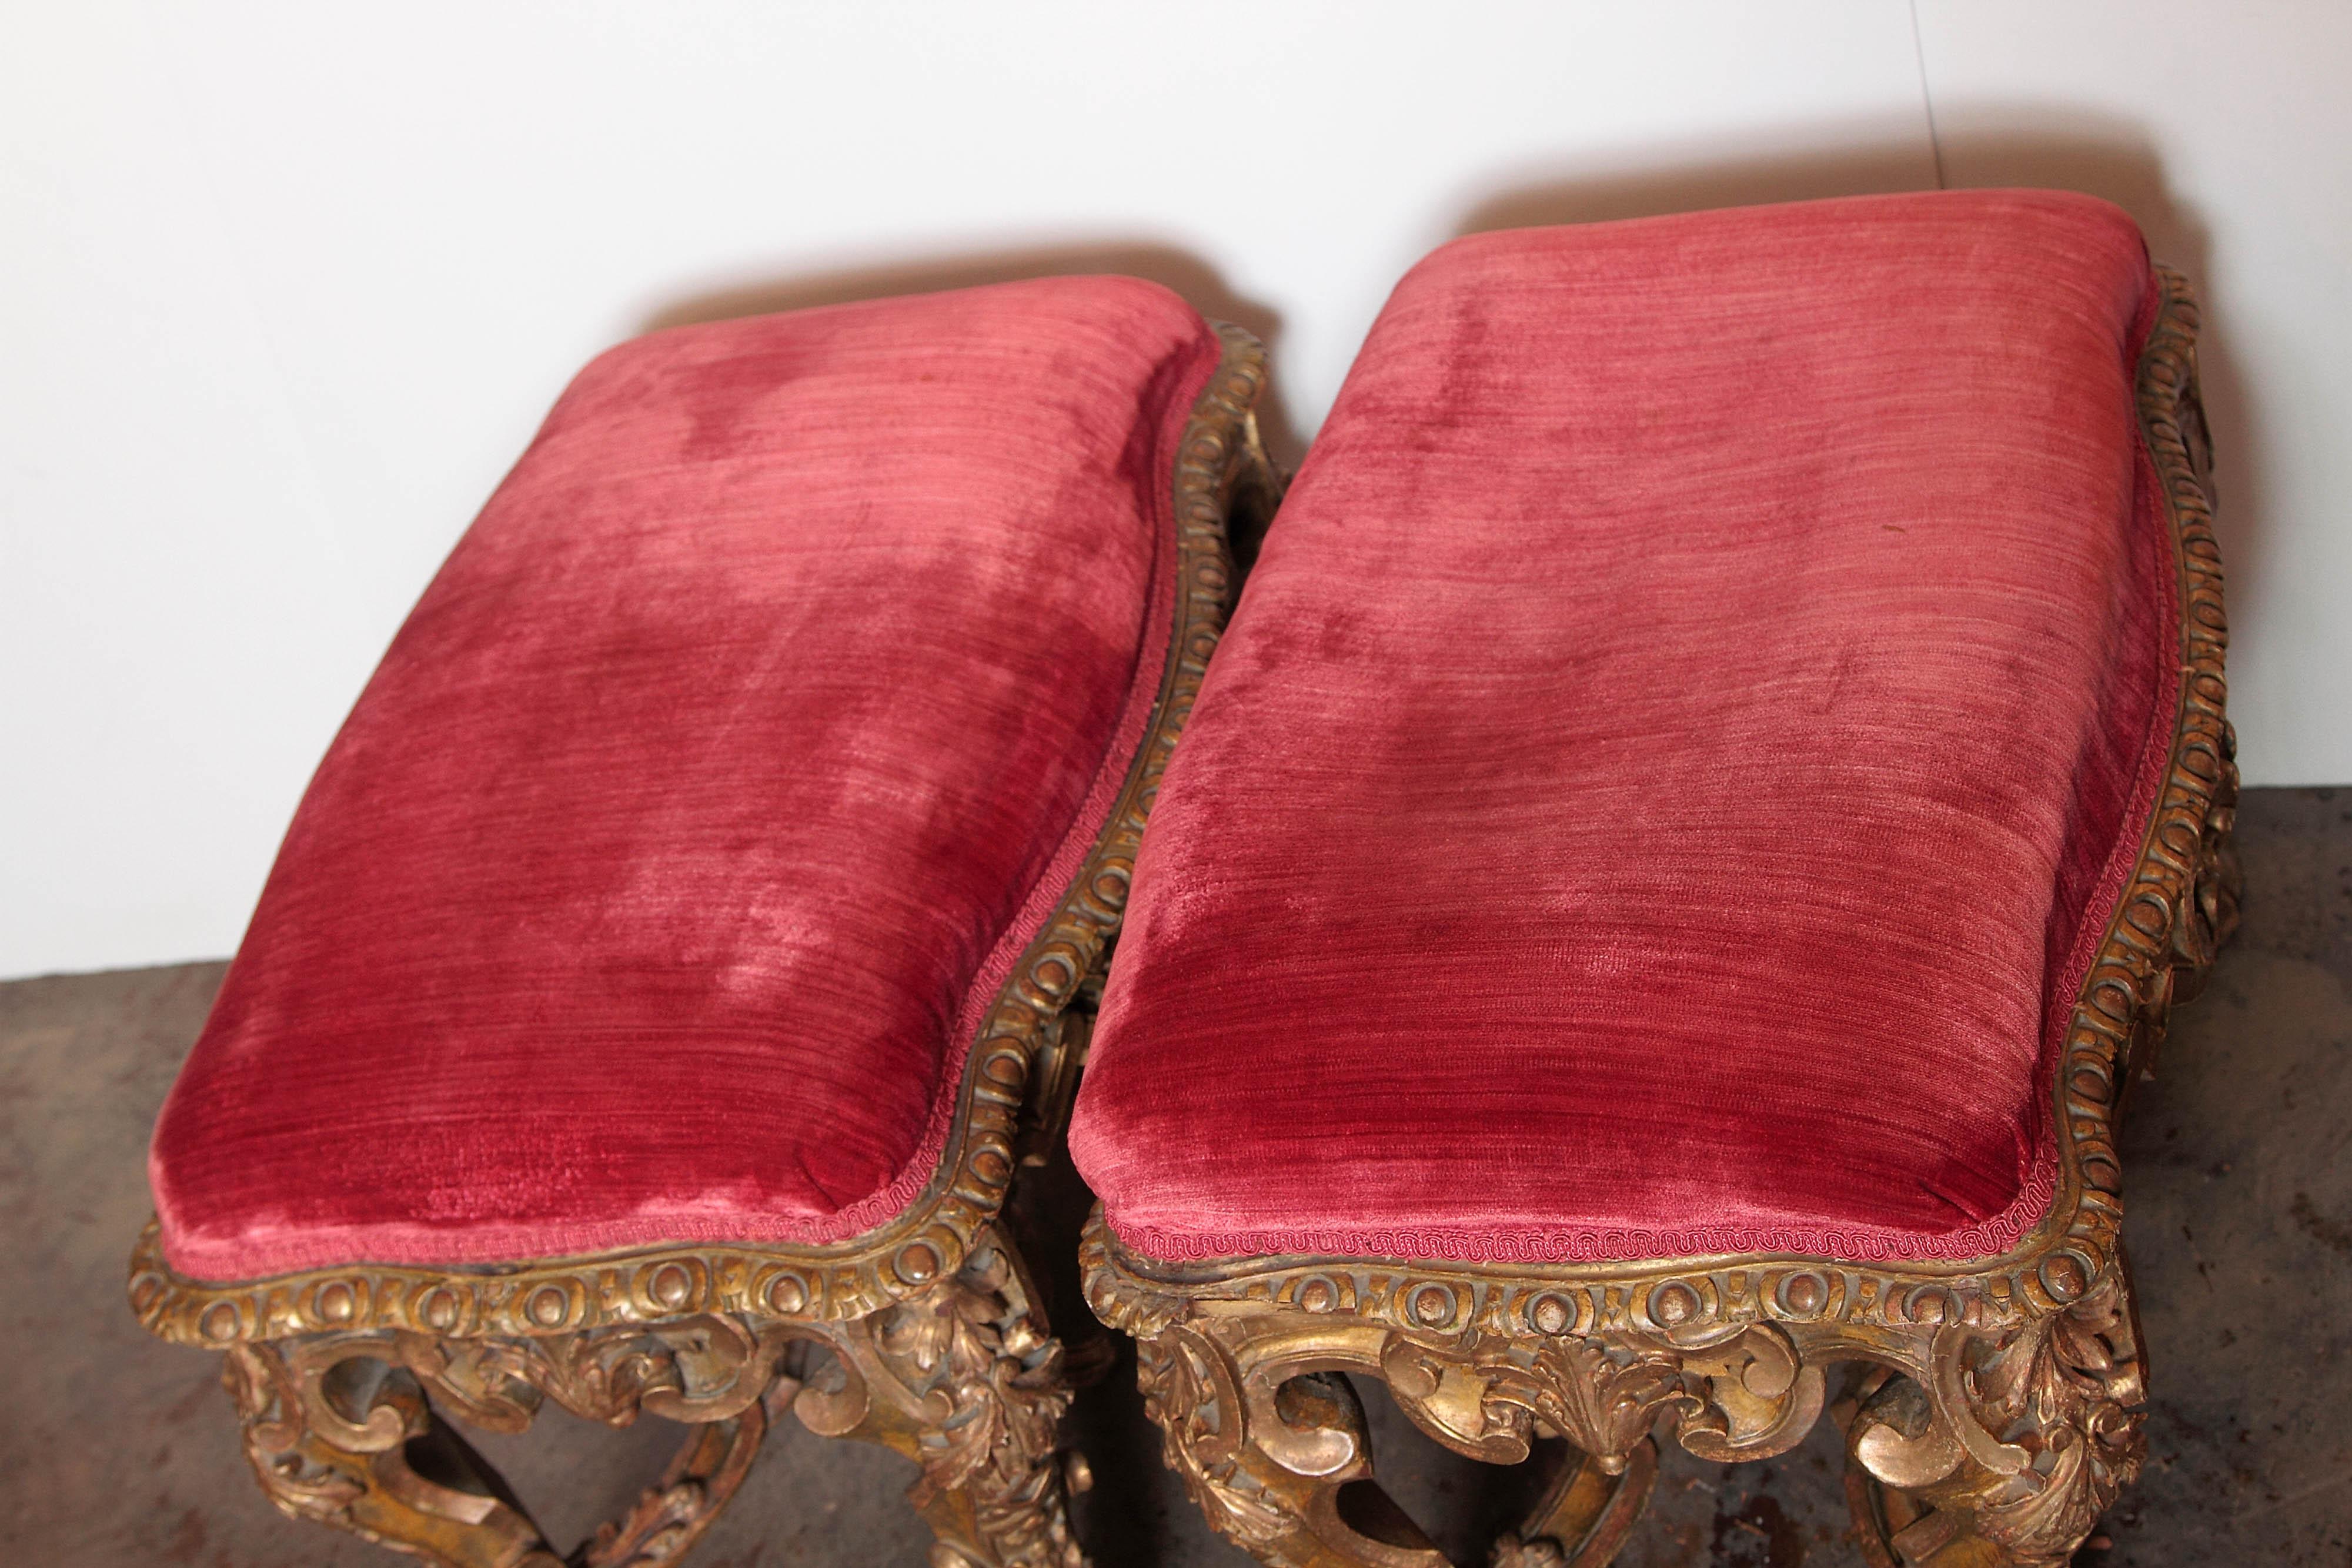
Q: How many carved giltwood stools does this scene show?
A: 2